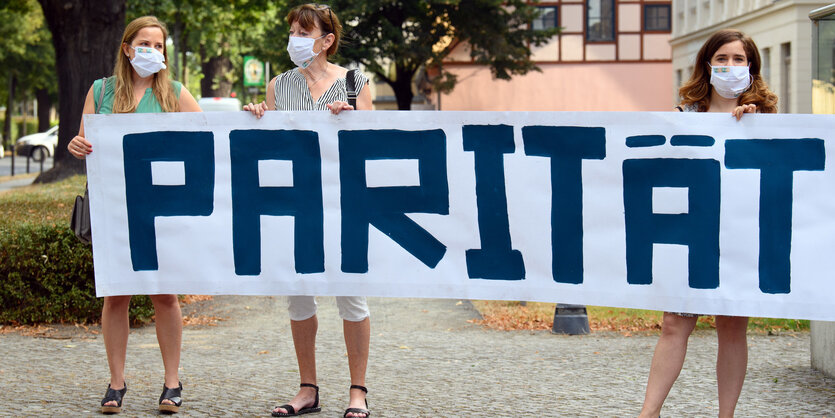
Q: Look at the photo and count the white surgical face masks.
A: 3